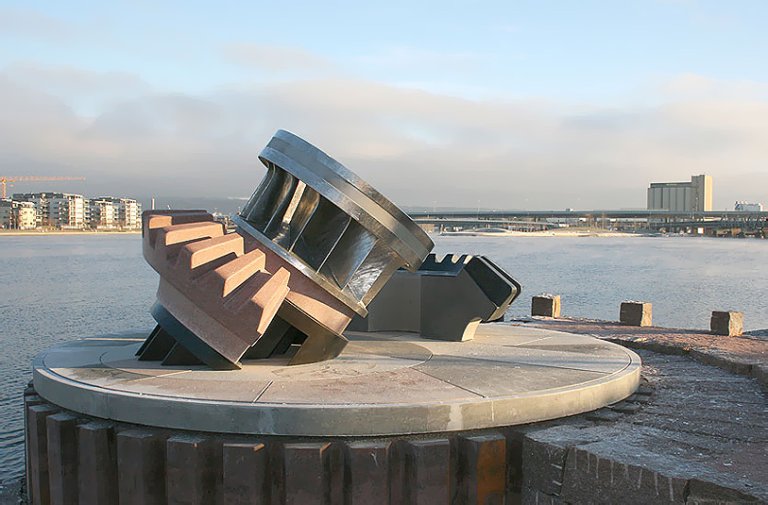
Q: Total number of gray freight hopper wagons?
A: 0